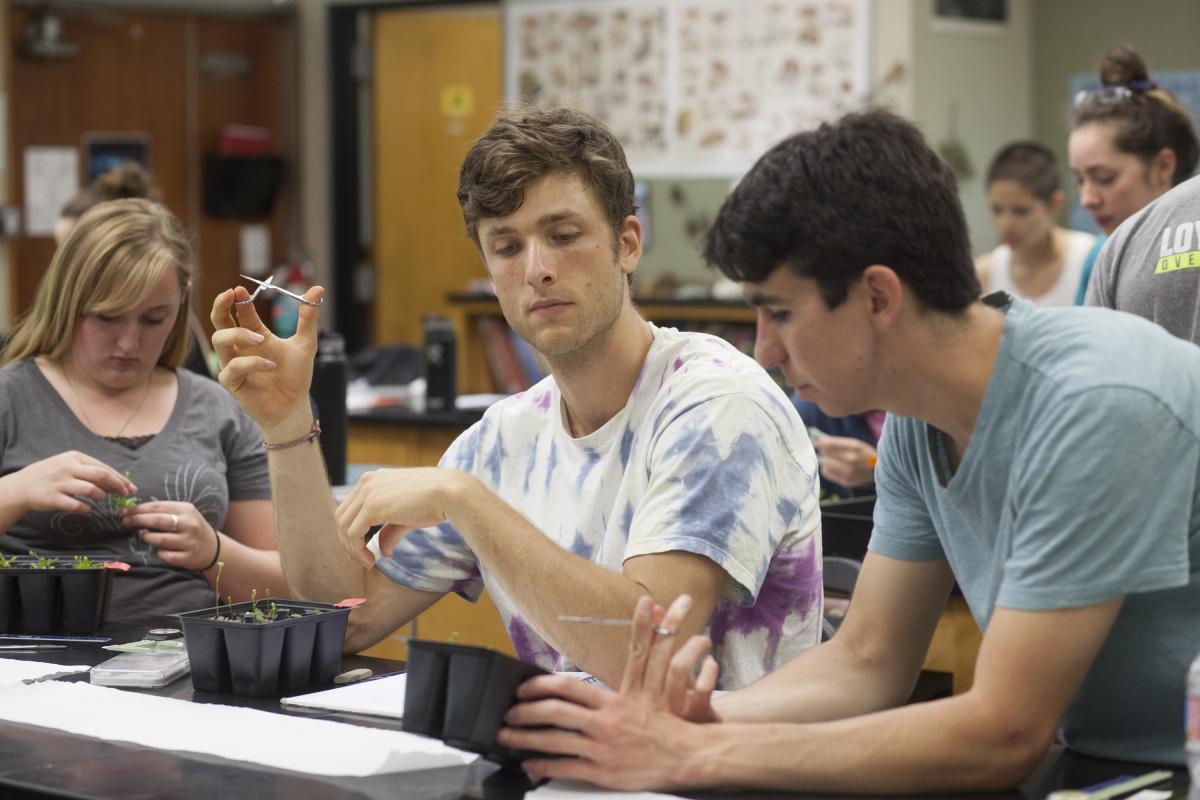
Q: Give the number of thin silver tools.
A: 2